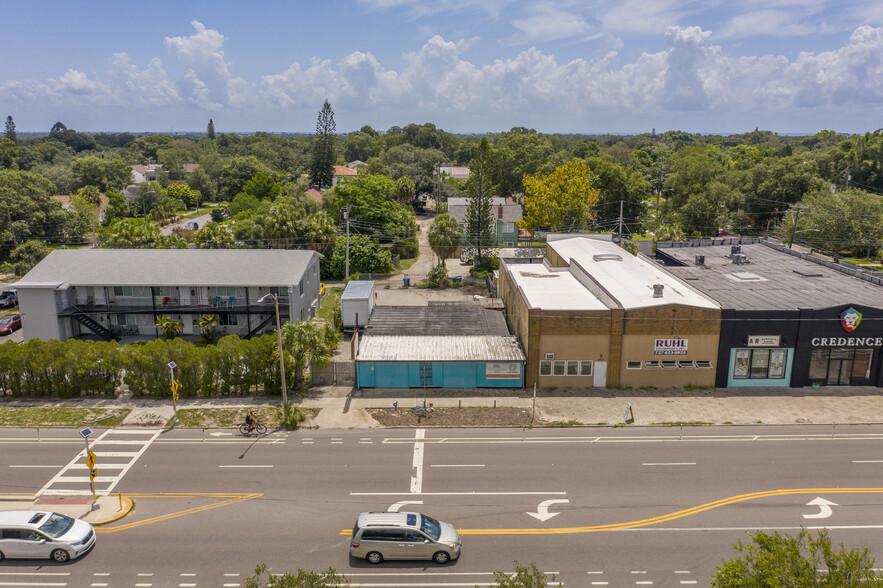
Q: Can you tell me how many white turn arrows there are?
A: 3